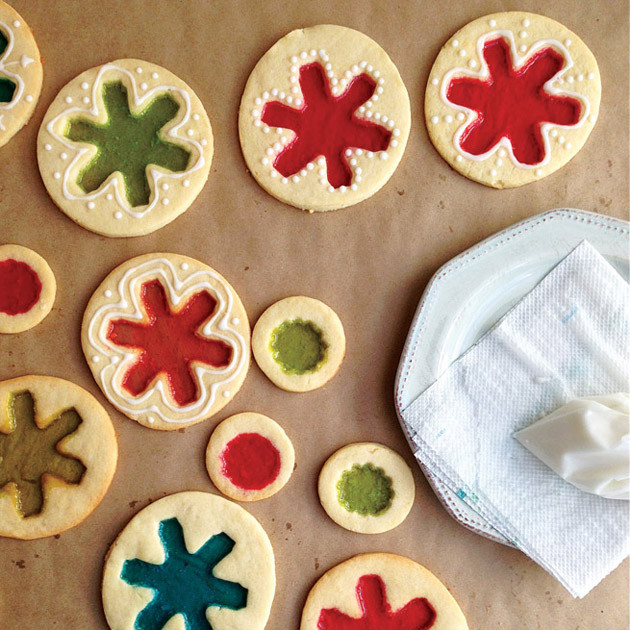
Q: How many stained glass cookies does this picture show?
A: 12